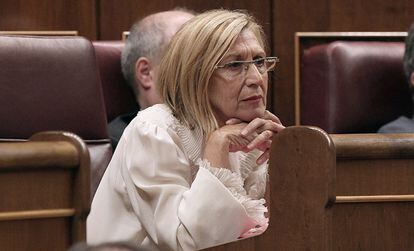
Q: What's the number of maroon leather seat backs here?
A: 3